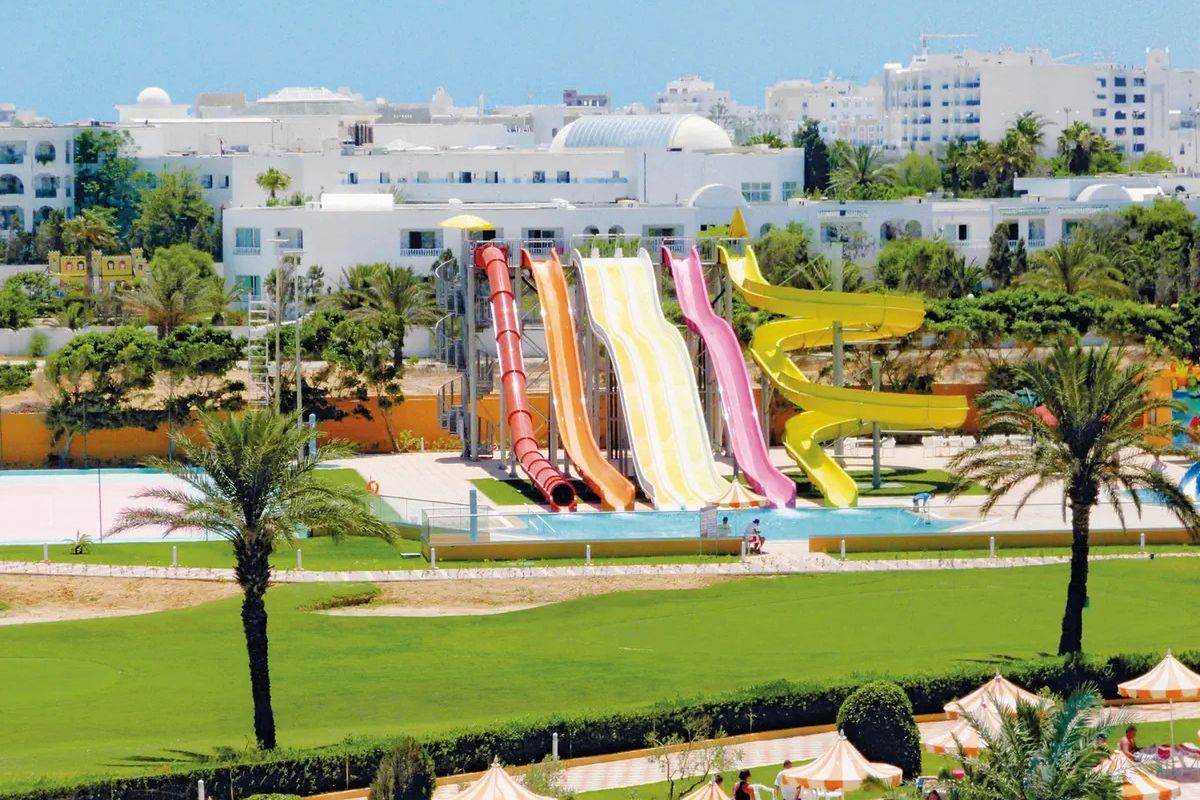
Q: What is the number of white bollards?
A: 11